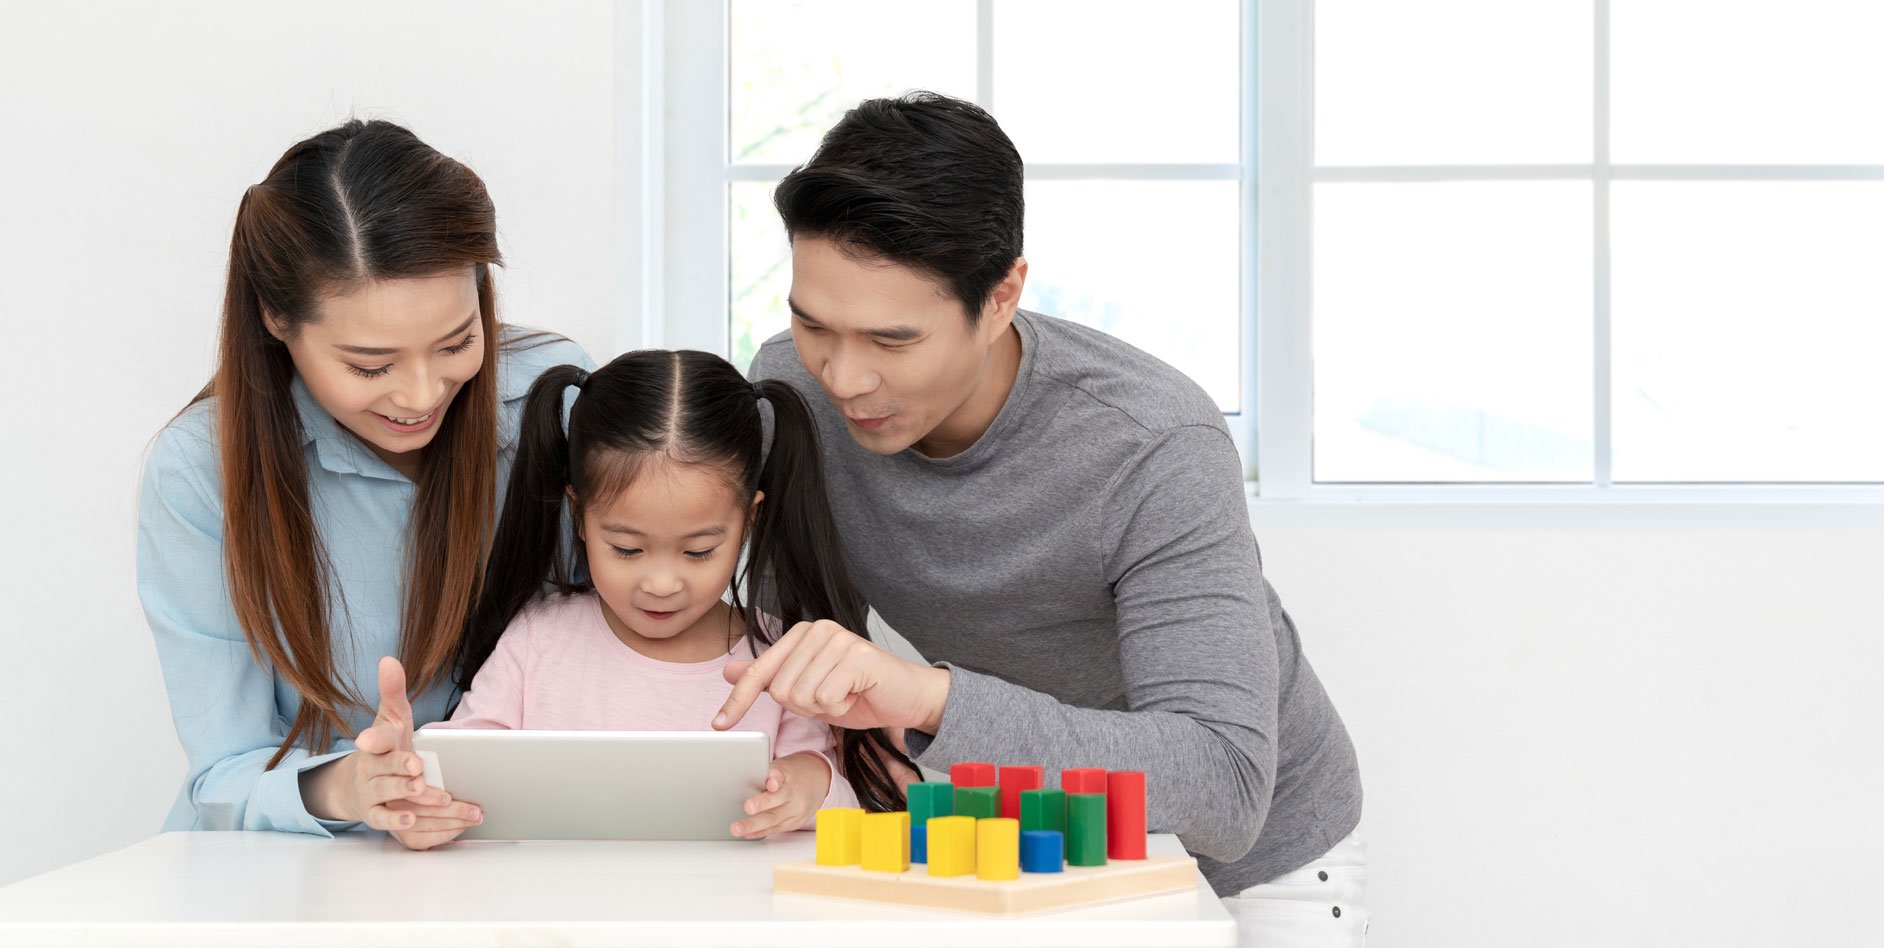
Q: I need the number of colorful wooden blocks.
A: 14